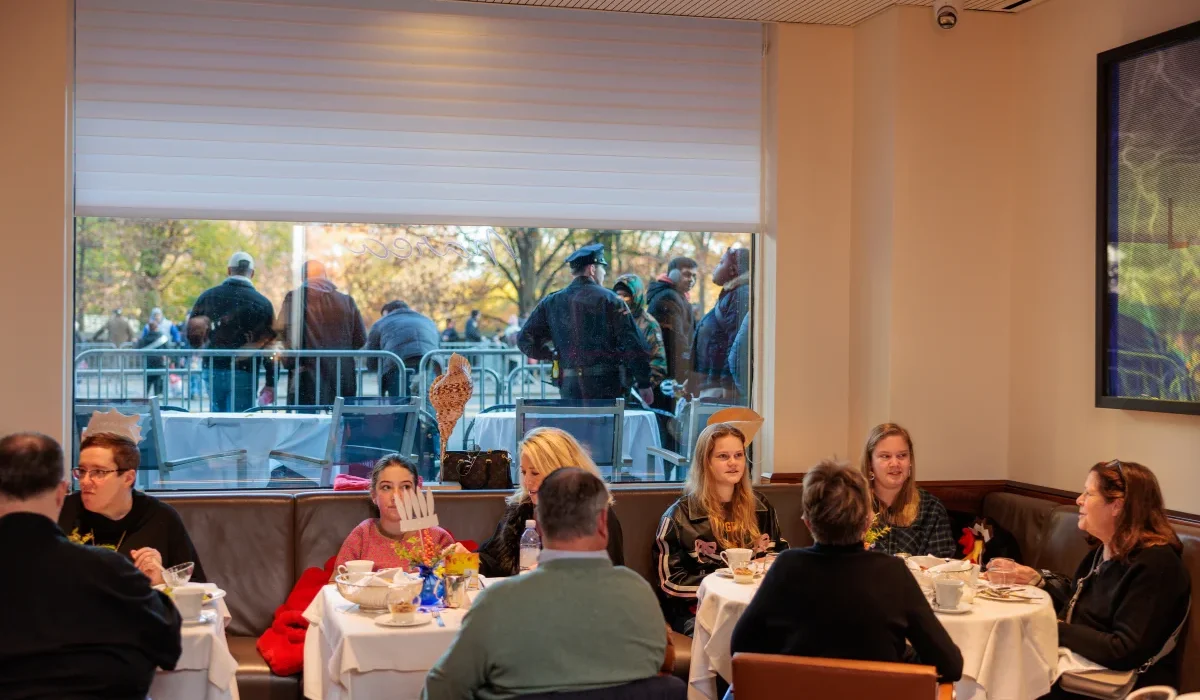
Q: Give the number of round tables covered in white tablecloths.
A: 1